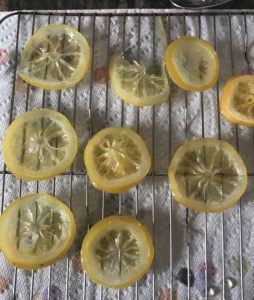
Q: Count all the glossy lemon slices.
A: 9